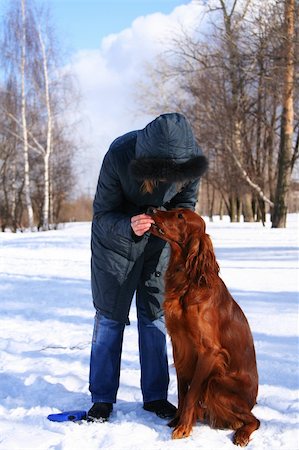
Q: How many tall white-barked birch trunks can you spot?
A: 2